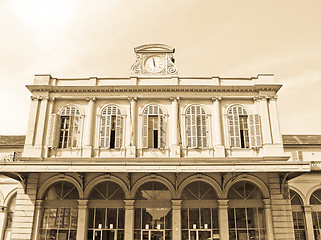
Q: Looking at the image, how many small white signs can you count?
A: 6